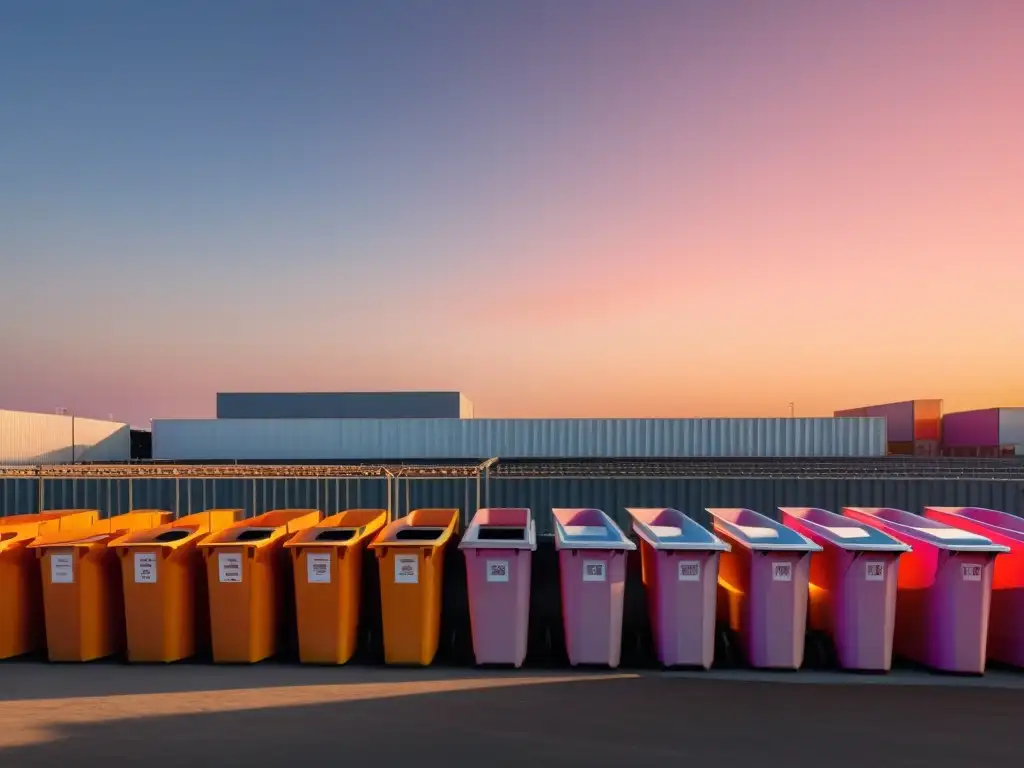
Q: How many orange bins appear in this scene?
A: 6